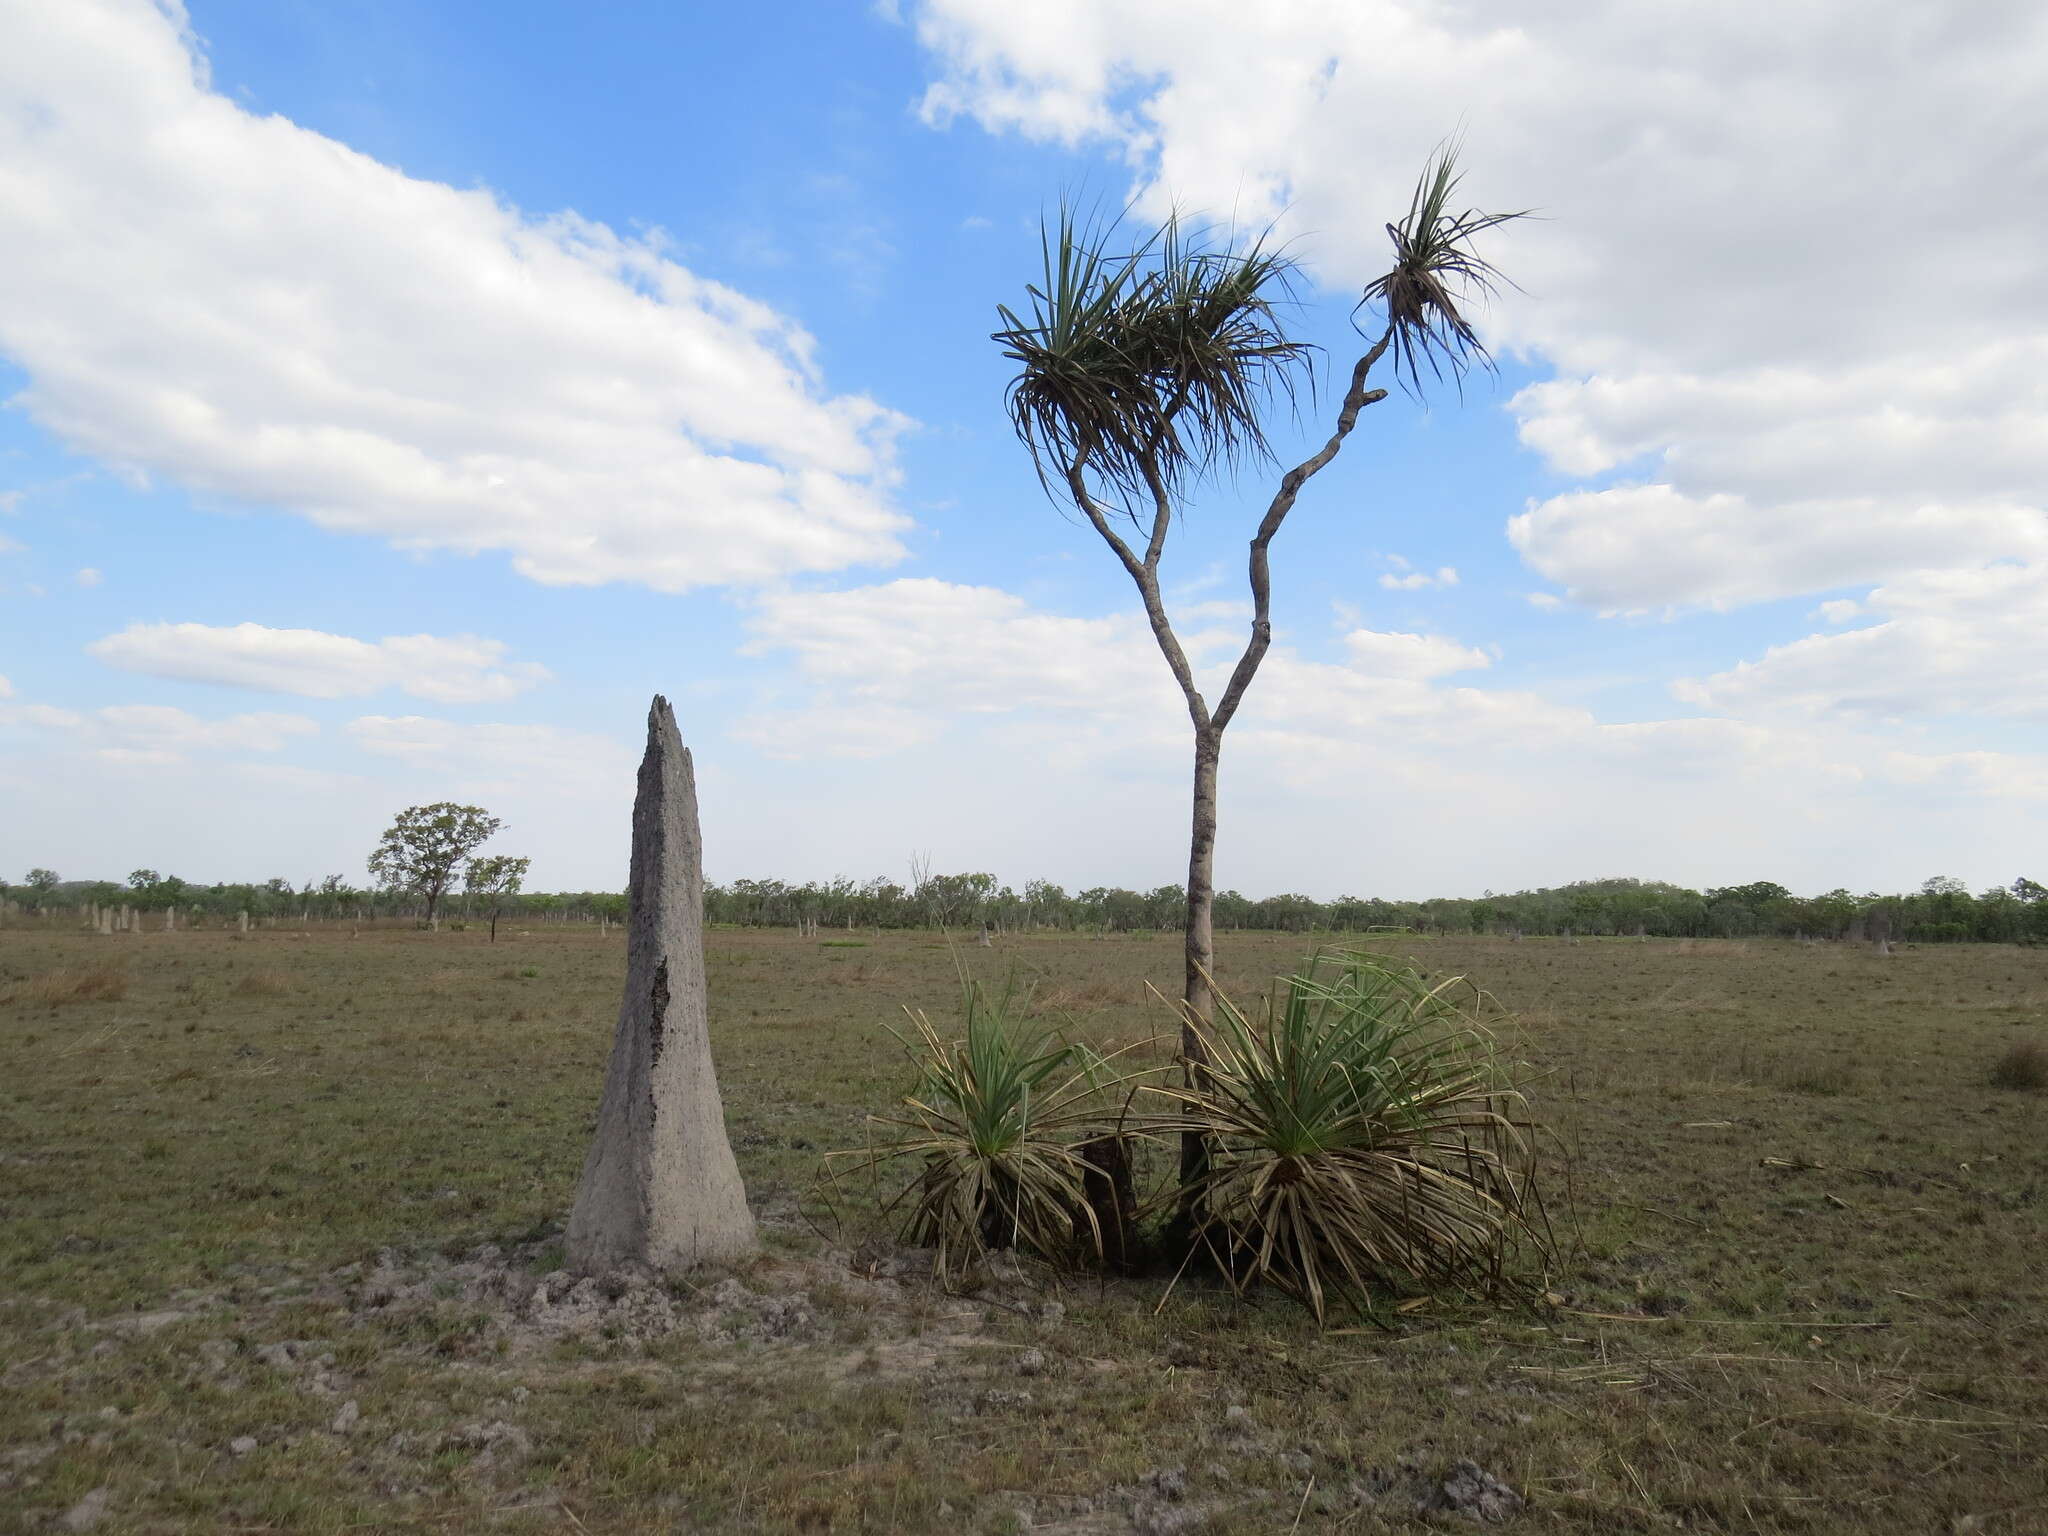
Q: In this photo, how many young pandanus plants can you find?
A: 2